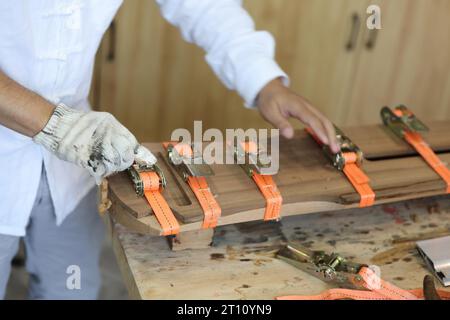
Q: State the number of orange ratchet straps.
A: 6